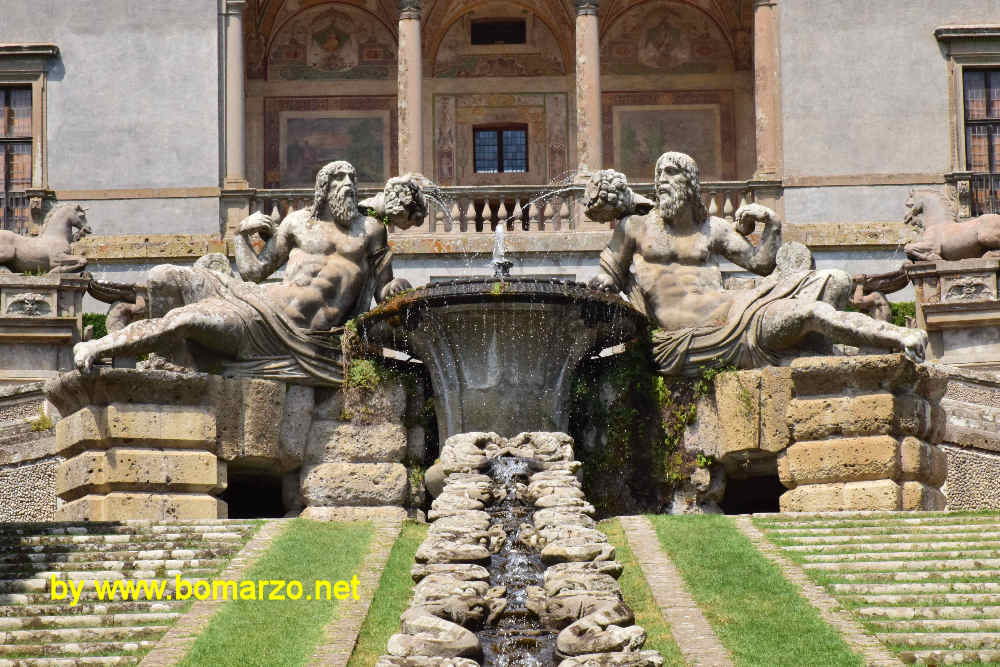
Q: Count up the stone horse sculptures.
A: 2